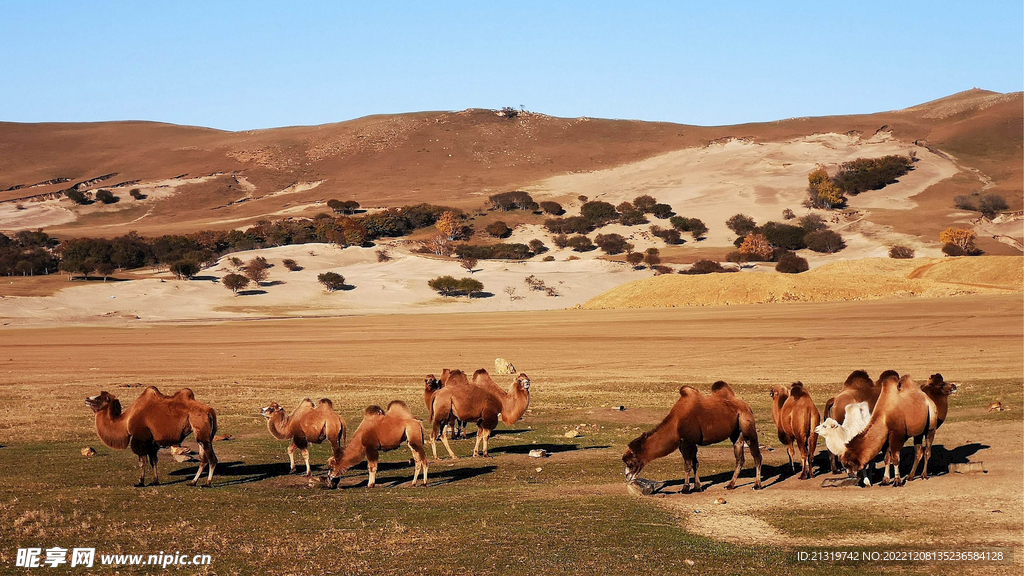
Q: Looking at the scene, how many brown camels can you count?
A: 9